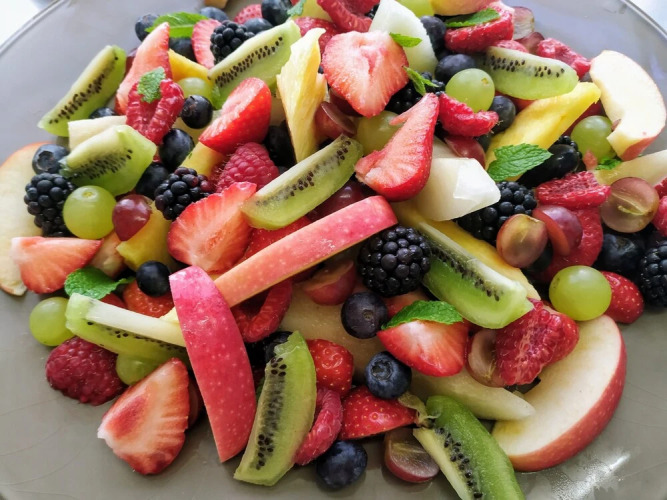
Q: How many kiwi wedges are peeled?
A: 9